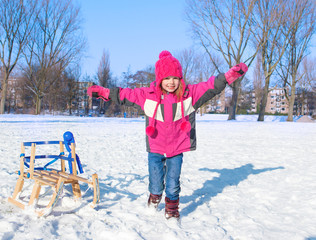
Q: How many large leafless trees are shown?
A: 5